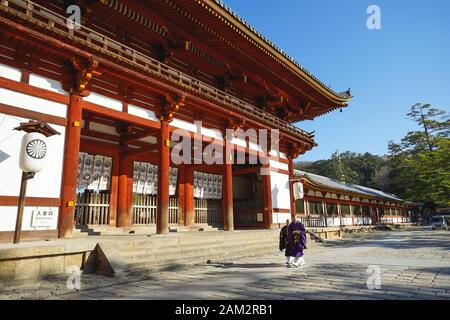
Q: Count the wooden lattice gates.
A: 3